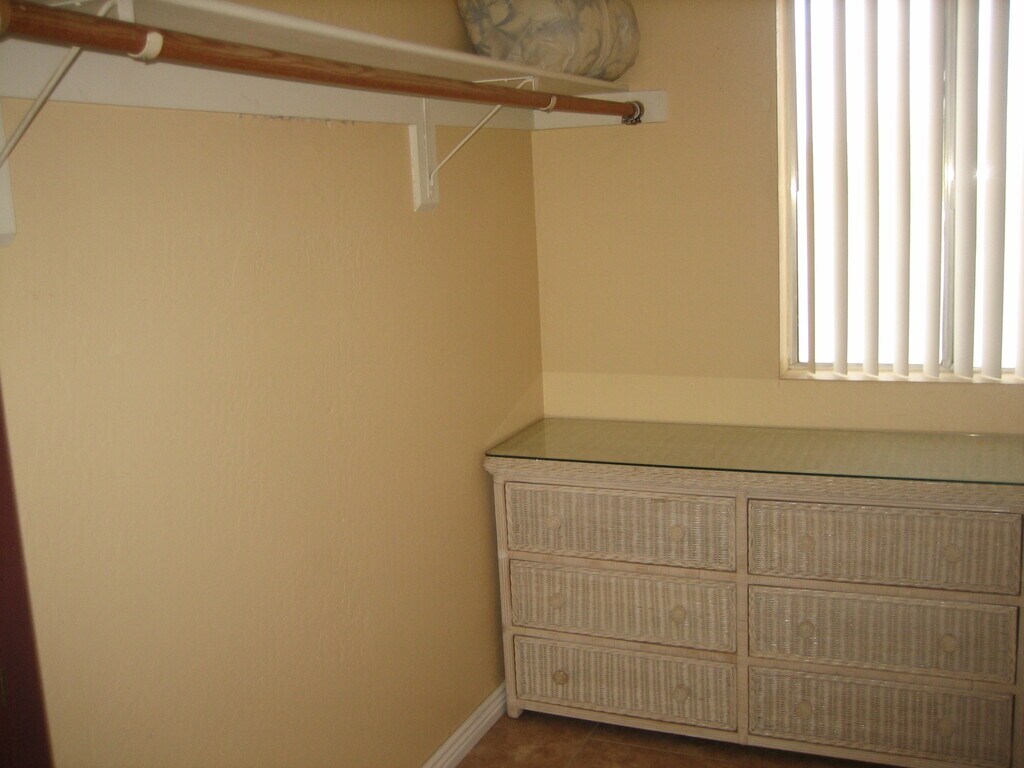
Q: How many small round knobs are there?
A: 12